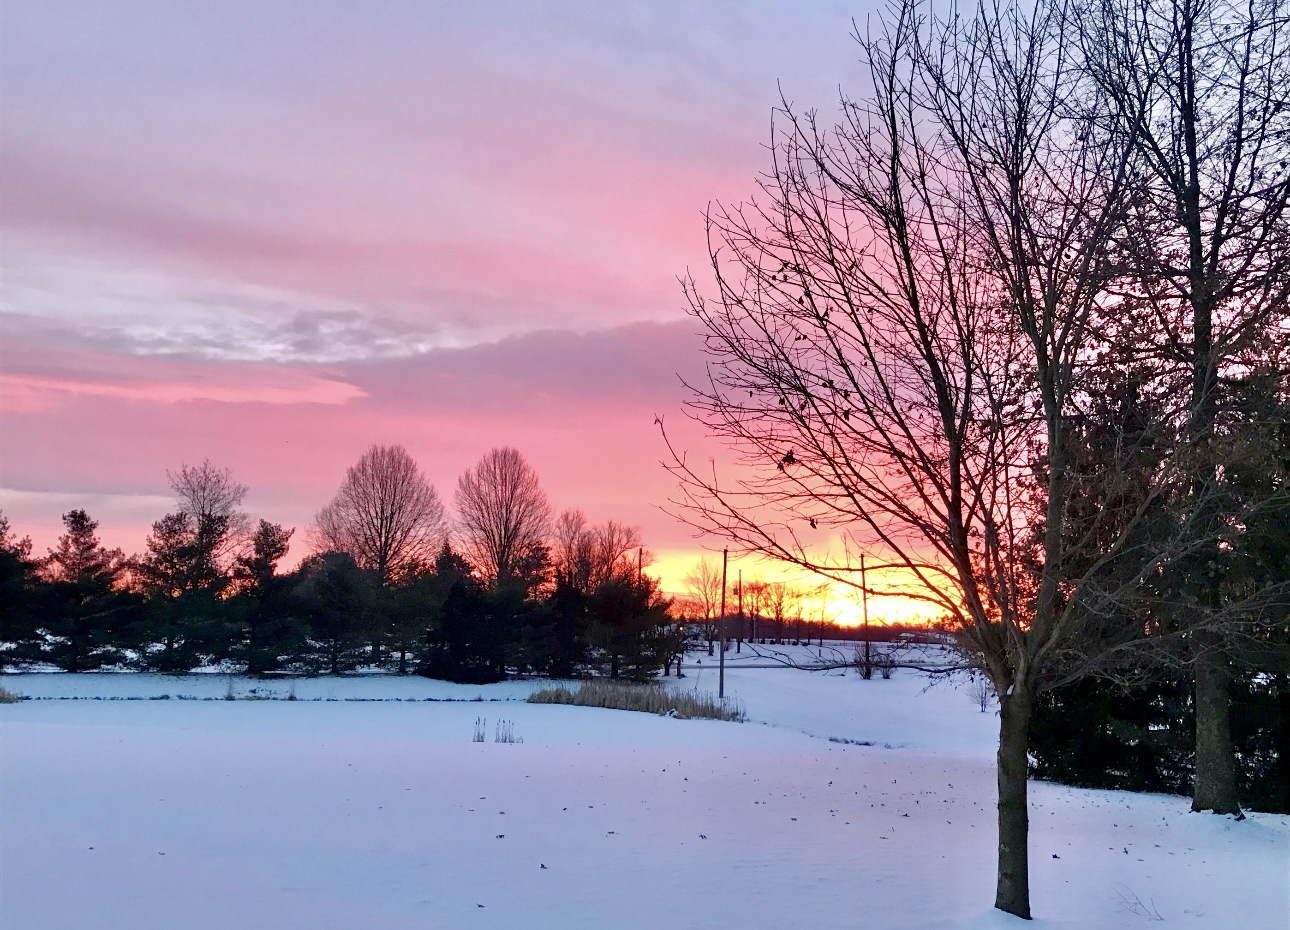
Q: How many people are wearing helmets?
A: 0